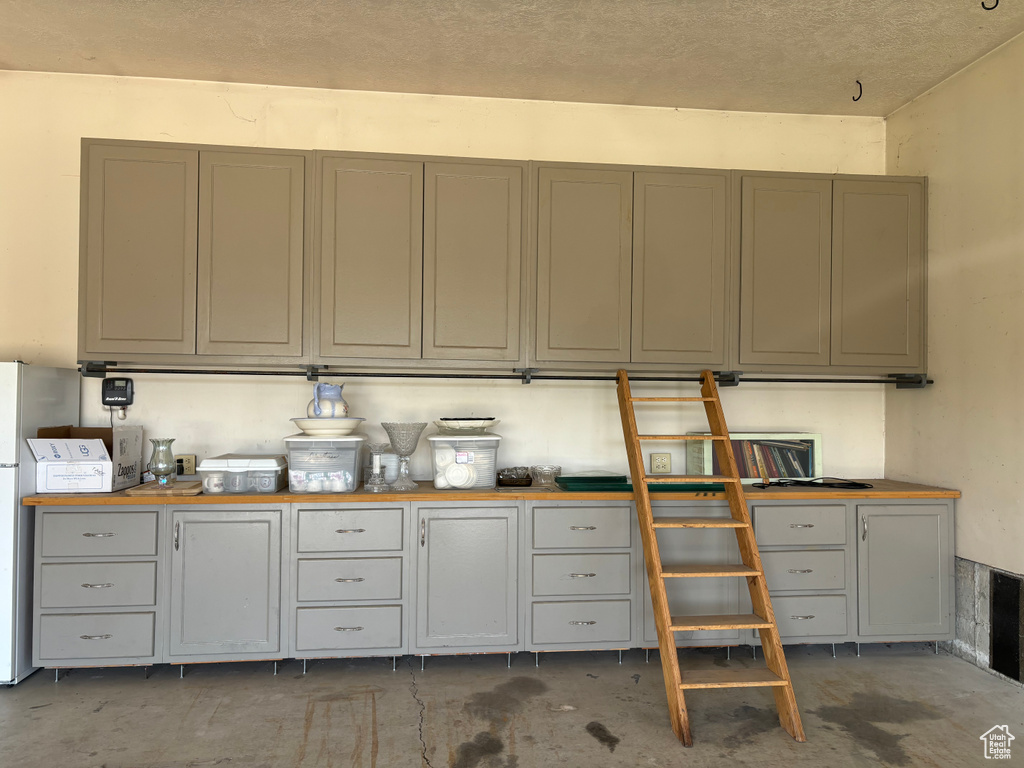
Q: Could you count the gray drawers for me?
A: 12